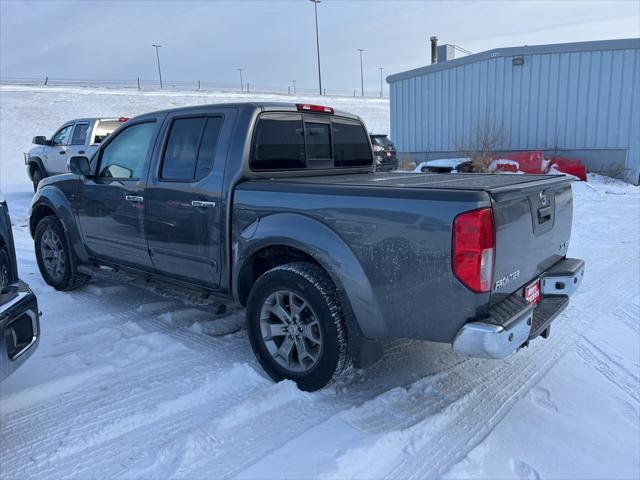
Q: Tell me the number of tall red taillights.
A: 1